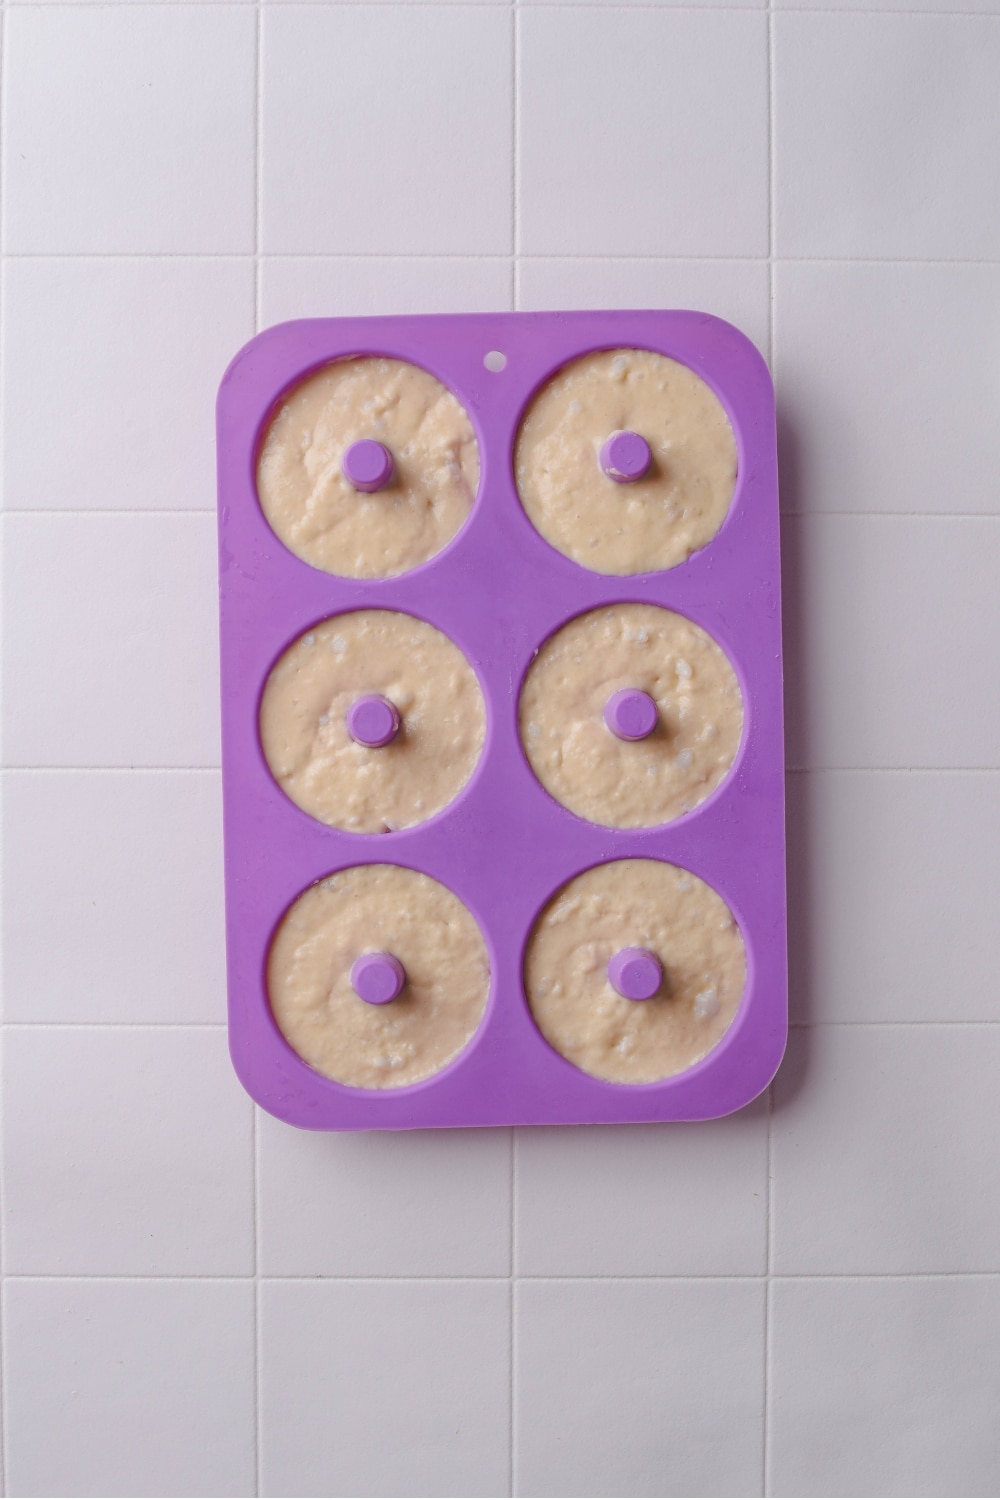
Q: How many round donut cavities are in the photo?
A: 6